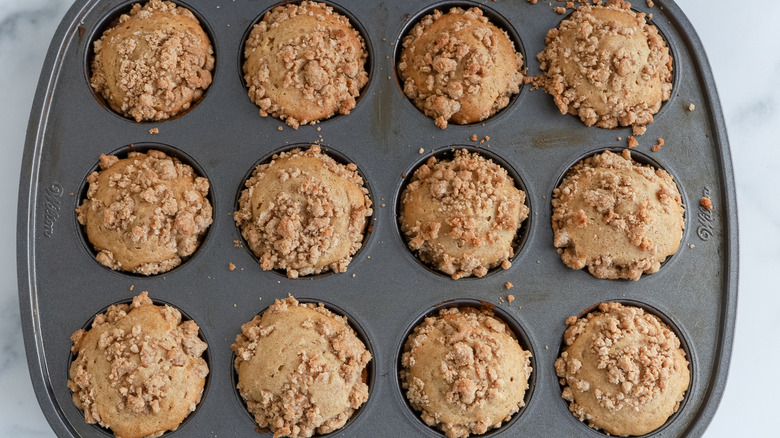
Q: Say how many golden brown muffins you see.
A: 12